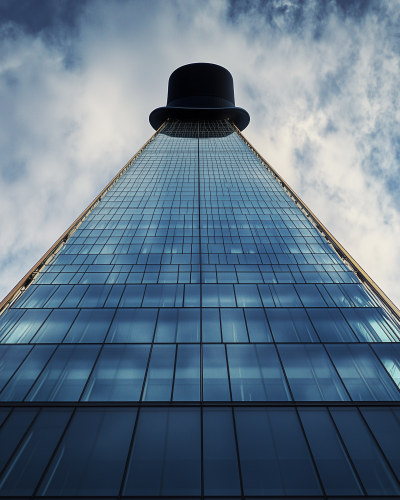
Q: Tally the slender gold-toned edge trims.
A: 2